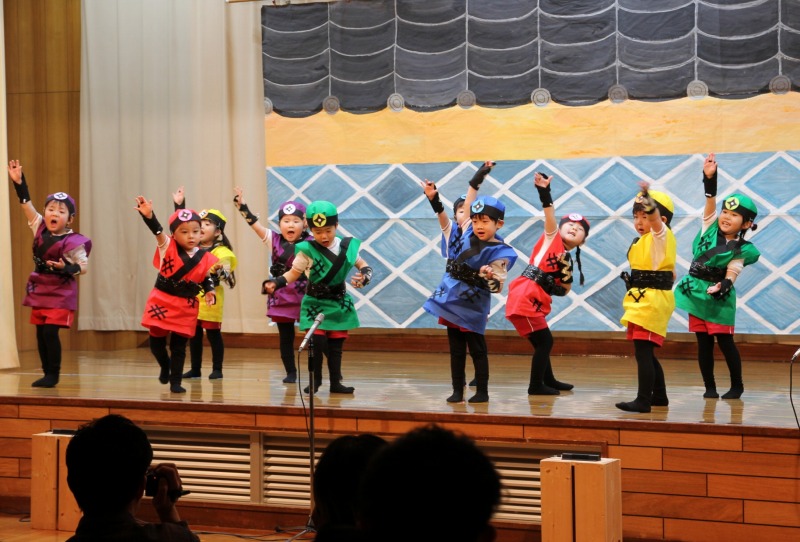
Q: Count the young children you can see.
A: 10